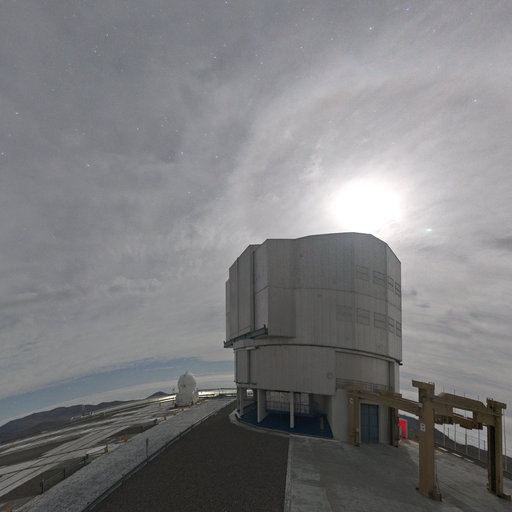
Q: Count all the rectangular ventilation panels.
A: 9